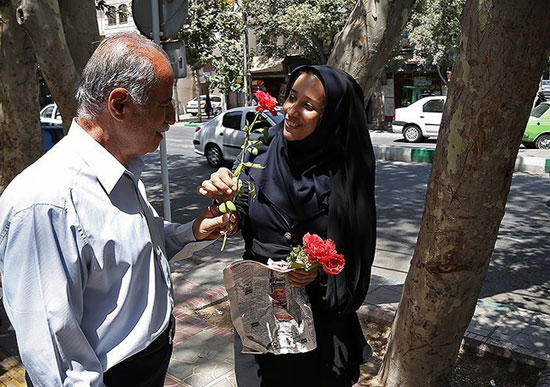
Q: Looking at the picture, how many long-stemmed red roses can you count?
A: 1